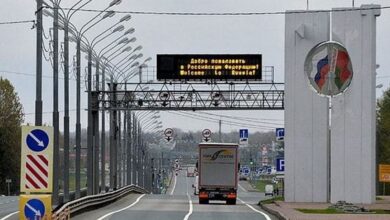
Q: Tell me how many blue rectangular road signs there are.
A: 3